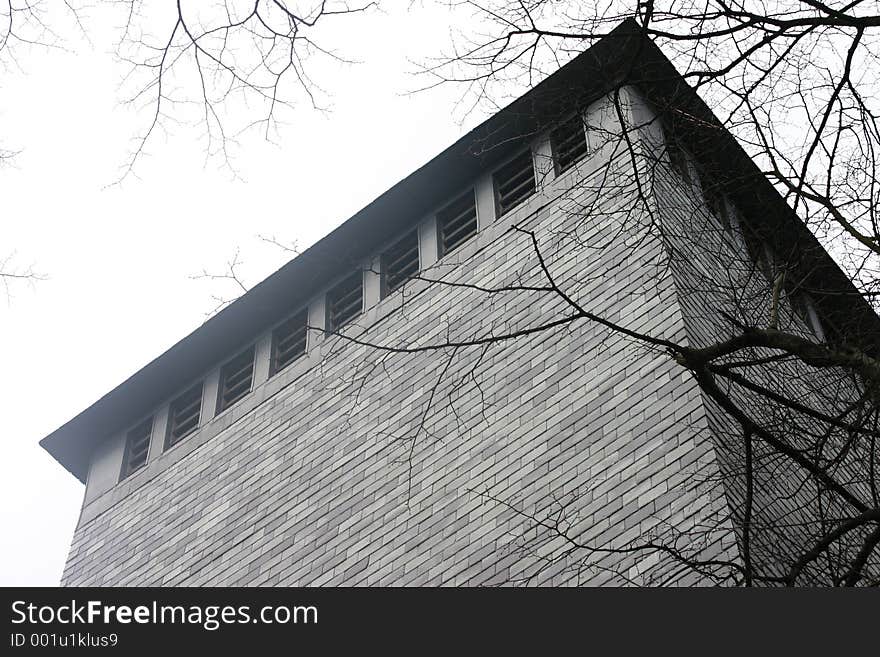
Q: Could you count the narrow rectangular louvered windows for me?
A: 9